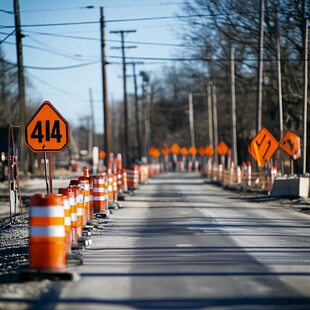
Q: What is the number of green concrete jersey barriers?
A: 0